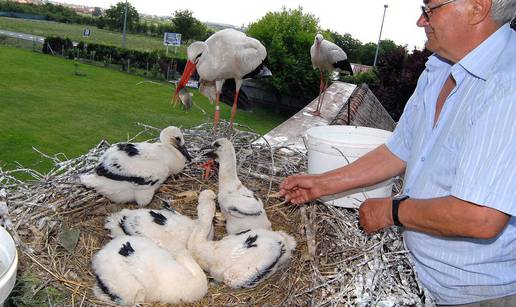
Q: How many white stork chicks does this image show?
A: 5